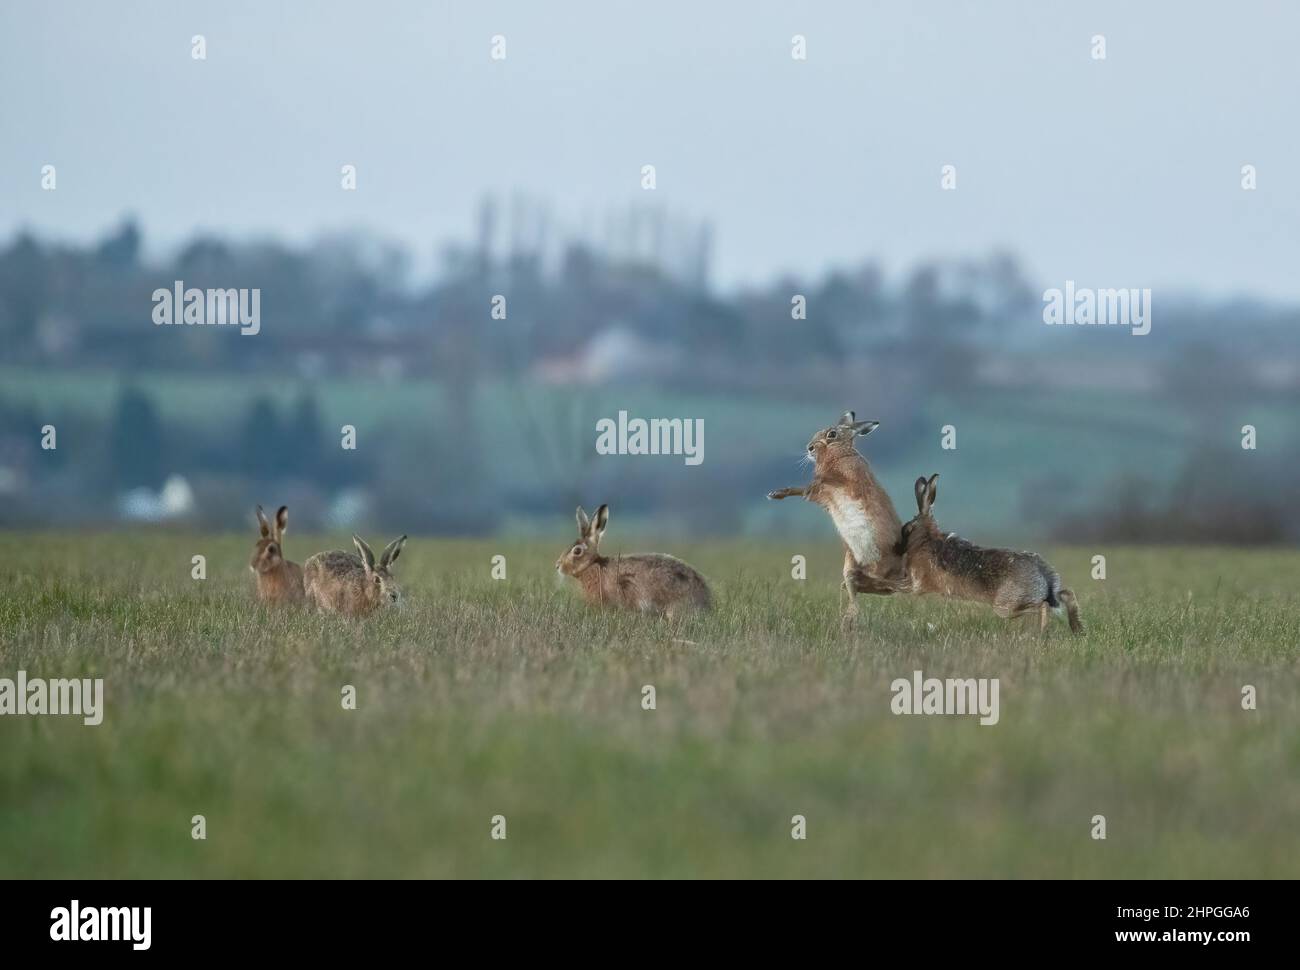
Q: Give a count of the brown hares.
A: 5